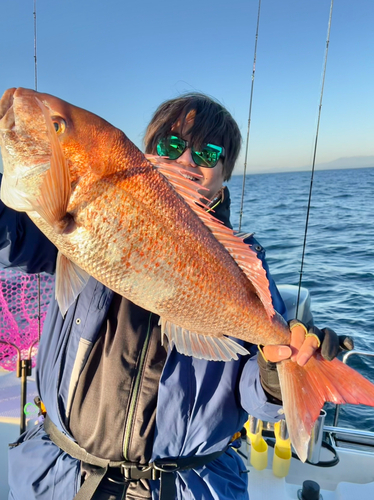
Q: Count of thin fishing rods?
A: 3